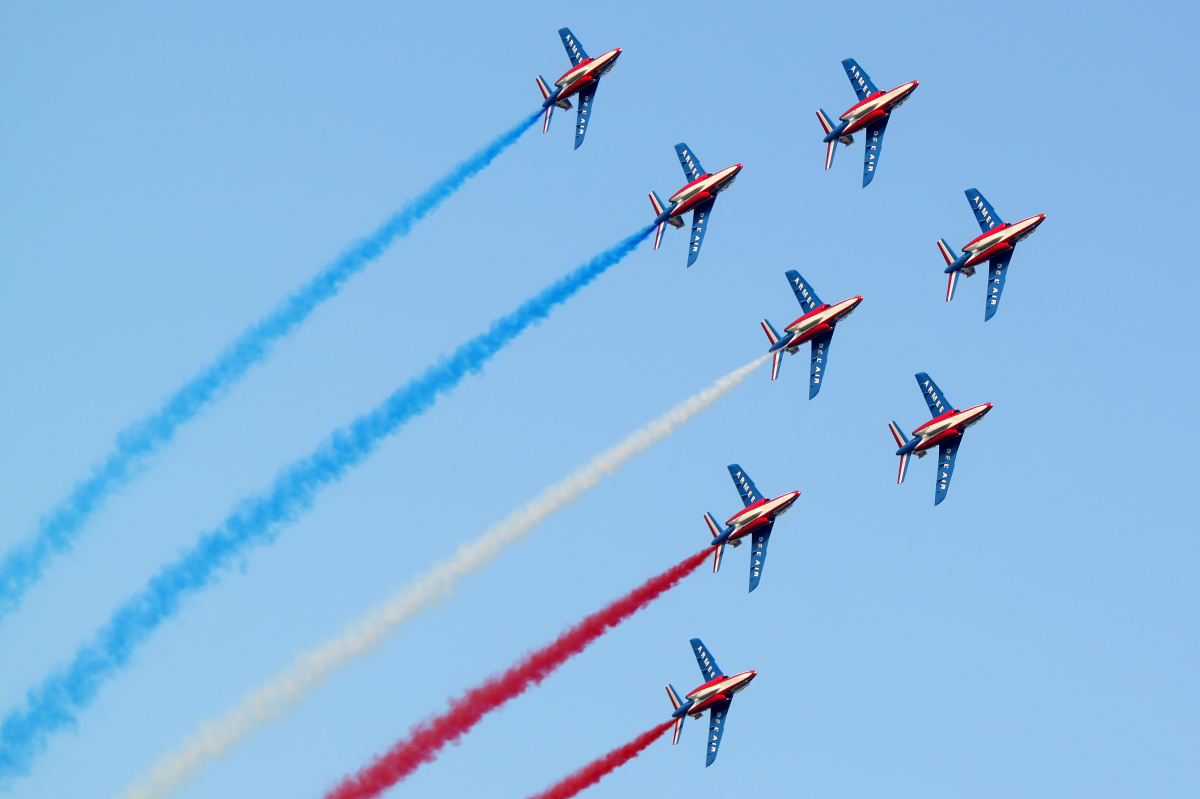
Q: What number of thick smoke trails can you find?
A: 5